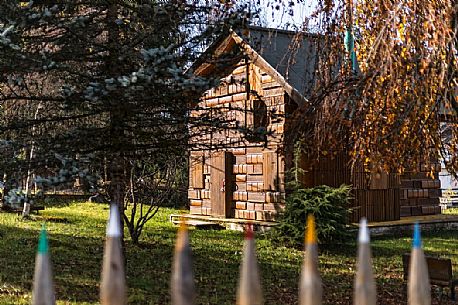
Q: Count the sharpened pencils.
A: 7